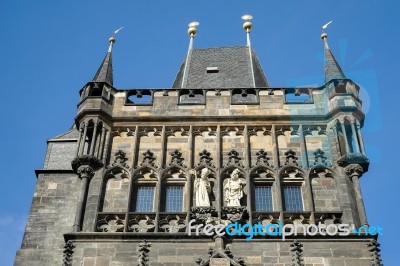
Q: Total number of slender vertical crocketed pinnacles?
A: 4